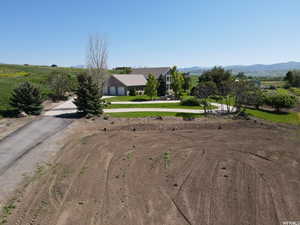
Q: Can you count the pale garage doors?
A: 3